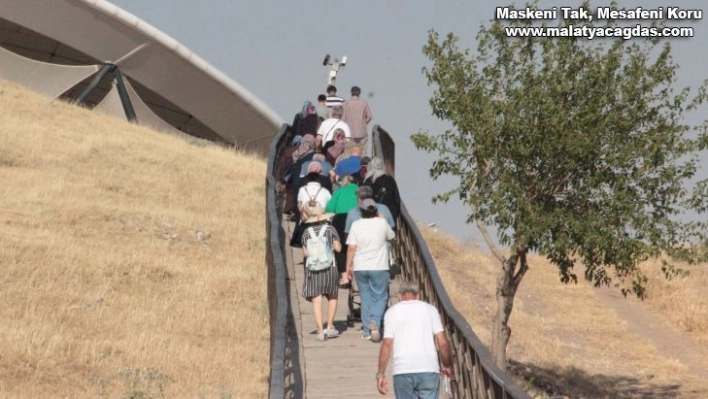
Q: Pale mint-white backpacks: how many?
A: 1